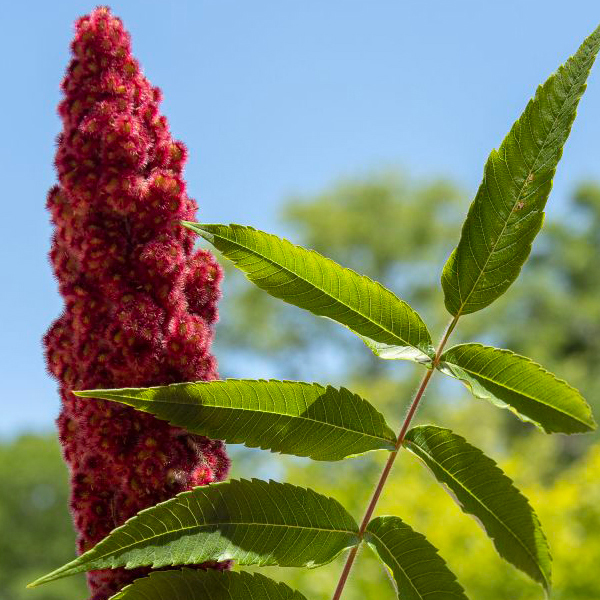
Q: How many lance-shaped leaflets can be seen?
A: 8